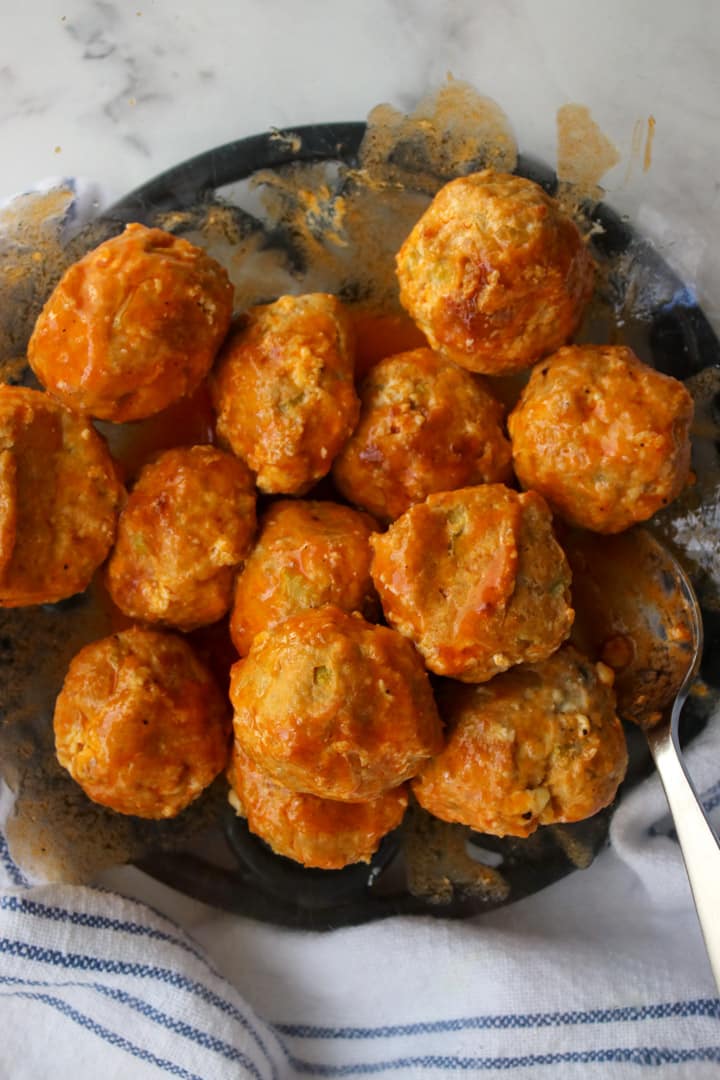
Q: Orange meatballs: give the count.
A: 13